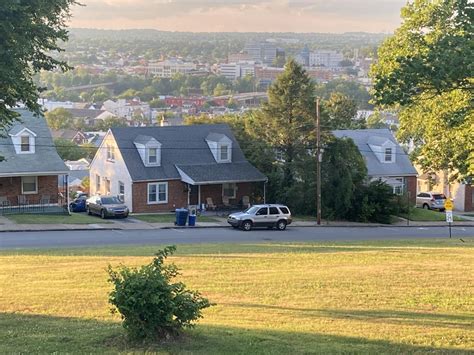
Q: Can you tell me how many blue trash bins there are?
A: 2